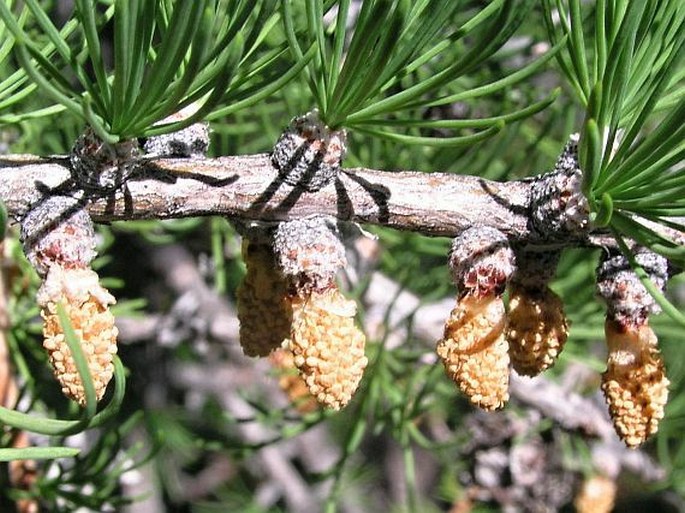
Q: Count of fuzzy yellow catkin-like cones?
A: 6